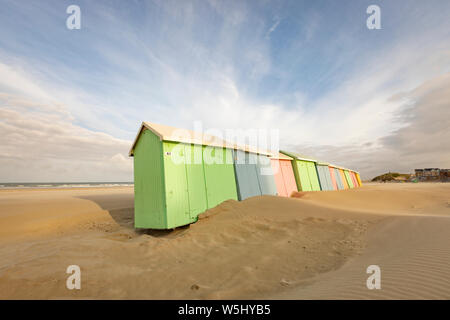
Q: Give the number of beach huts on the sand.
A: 11